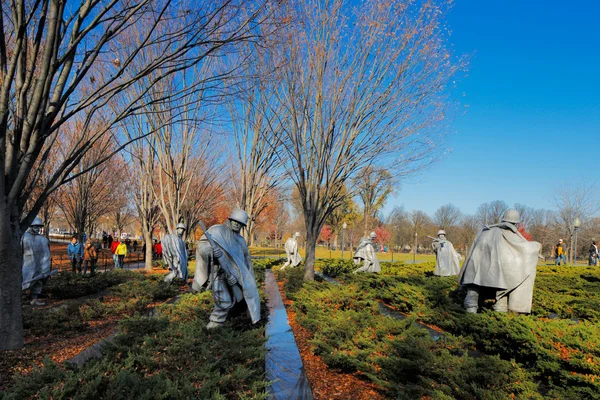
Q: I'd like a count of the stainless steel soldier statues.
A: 7